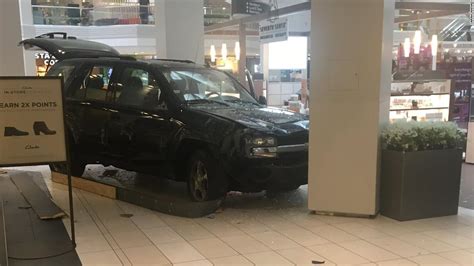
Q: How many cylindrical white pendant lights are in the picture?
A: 6